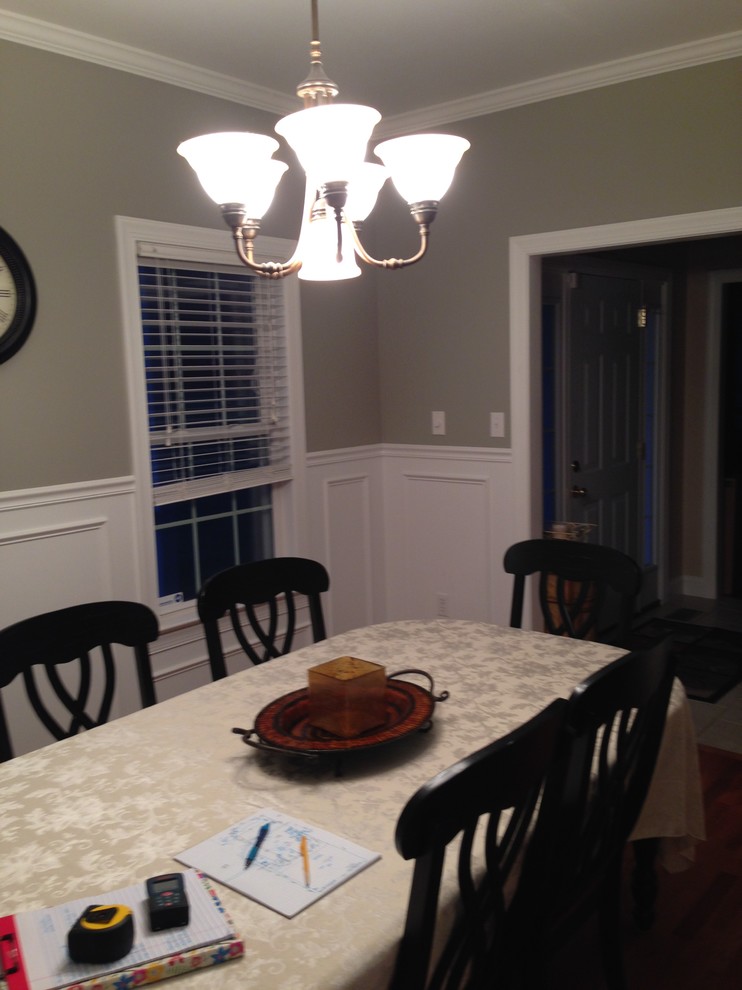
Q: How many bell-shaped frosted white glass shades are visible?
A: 6